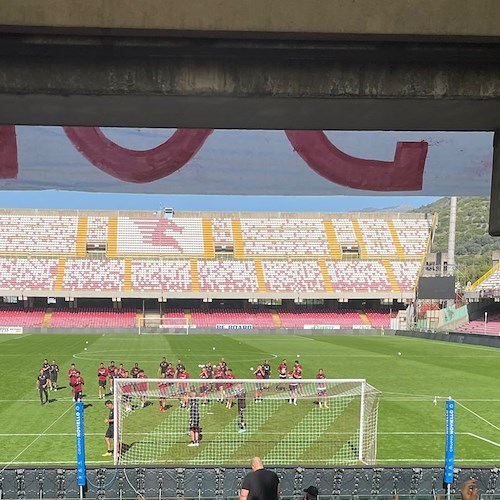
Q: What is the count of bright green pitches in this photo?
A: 1